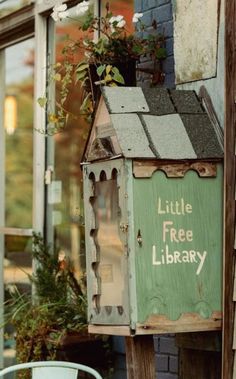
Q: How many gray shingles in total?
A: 3